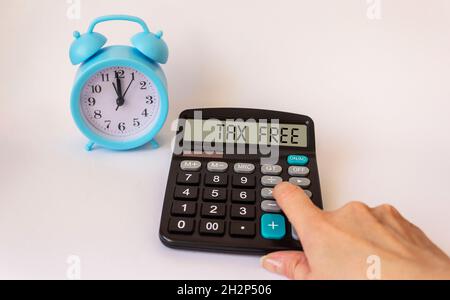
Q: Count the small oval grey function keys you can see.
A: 10